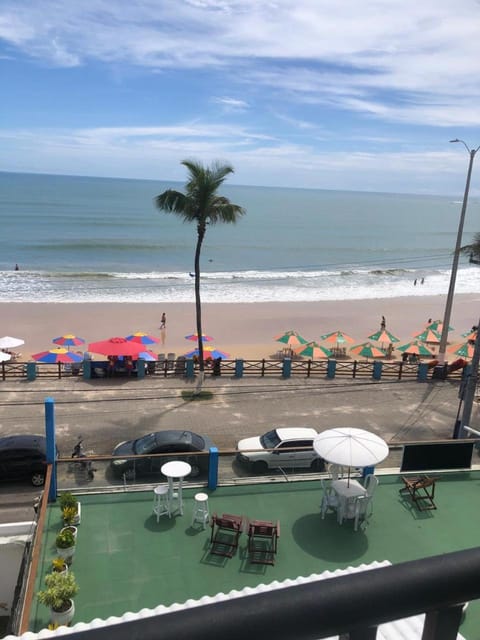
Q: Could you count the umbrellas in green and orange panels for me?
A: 10